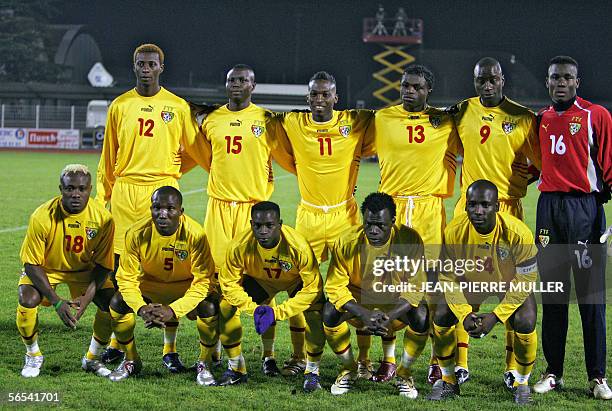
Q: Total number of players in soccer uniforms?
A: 11